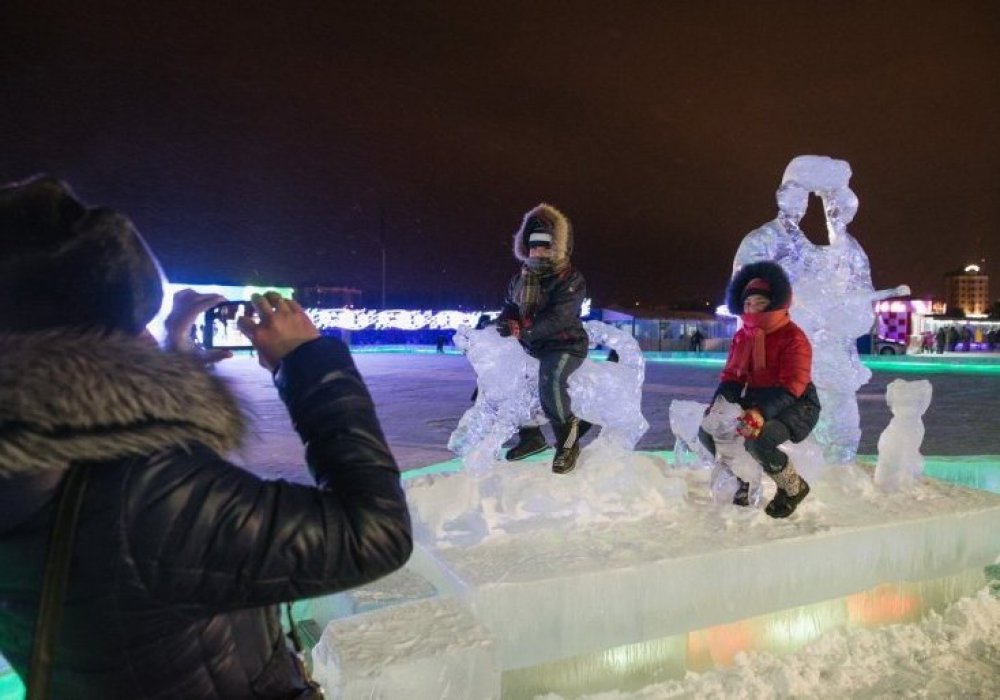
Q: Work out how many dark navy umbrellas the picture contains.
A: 0